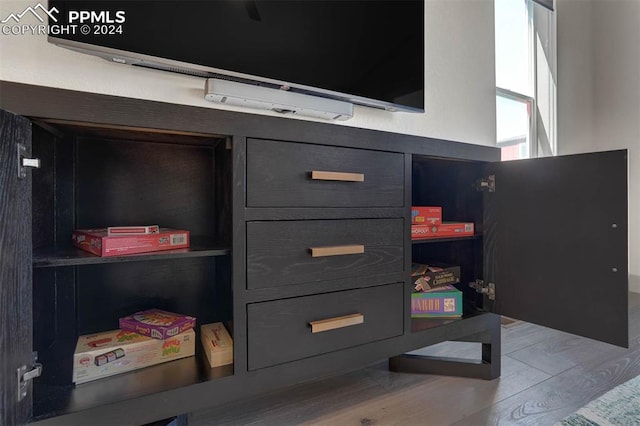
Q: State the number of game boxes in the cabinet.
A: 9